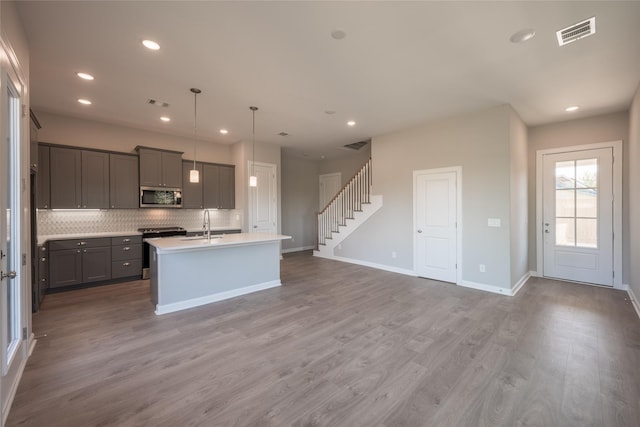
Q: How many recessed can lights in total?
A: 7